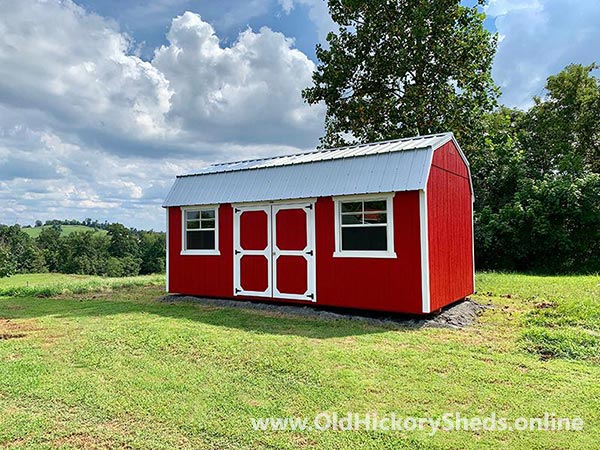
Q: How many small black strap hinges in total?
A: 6